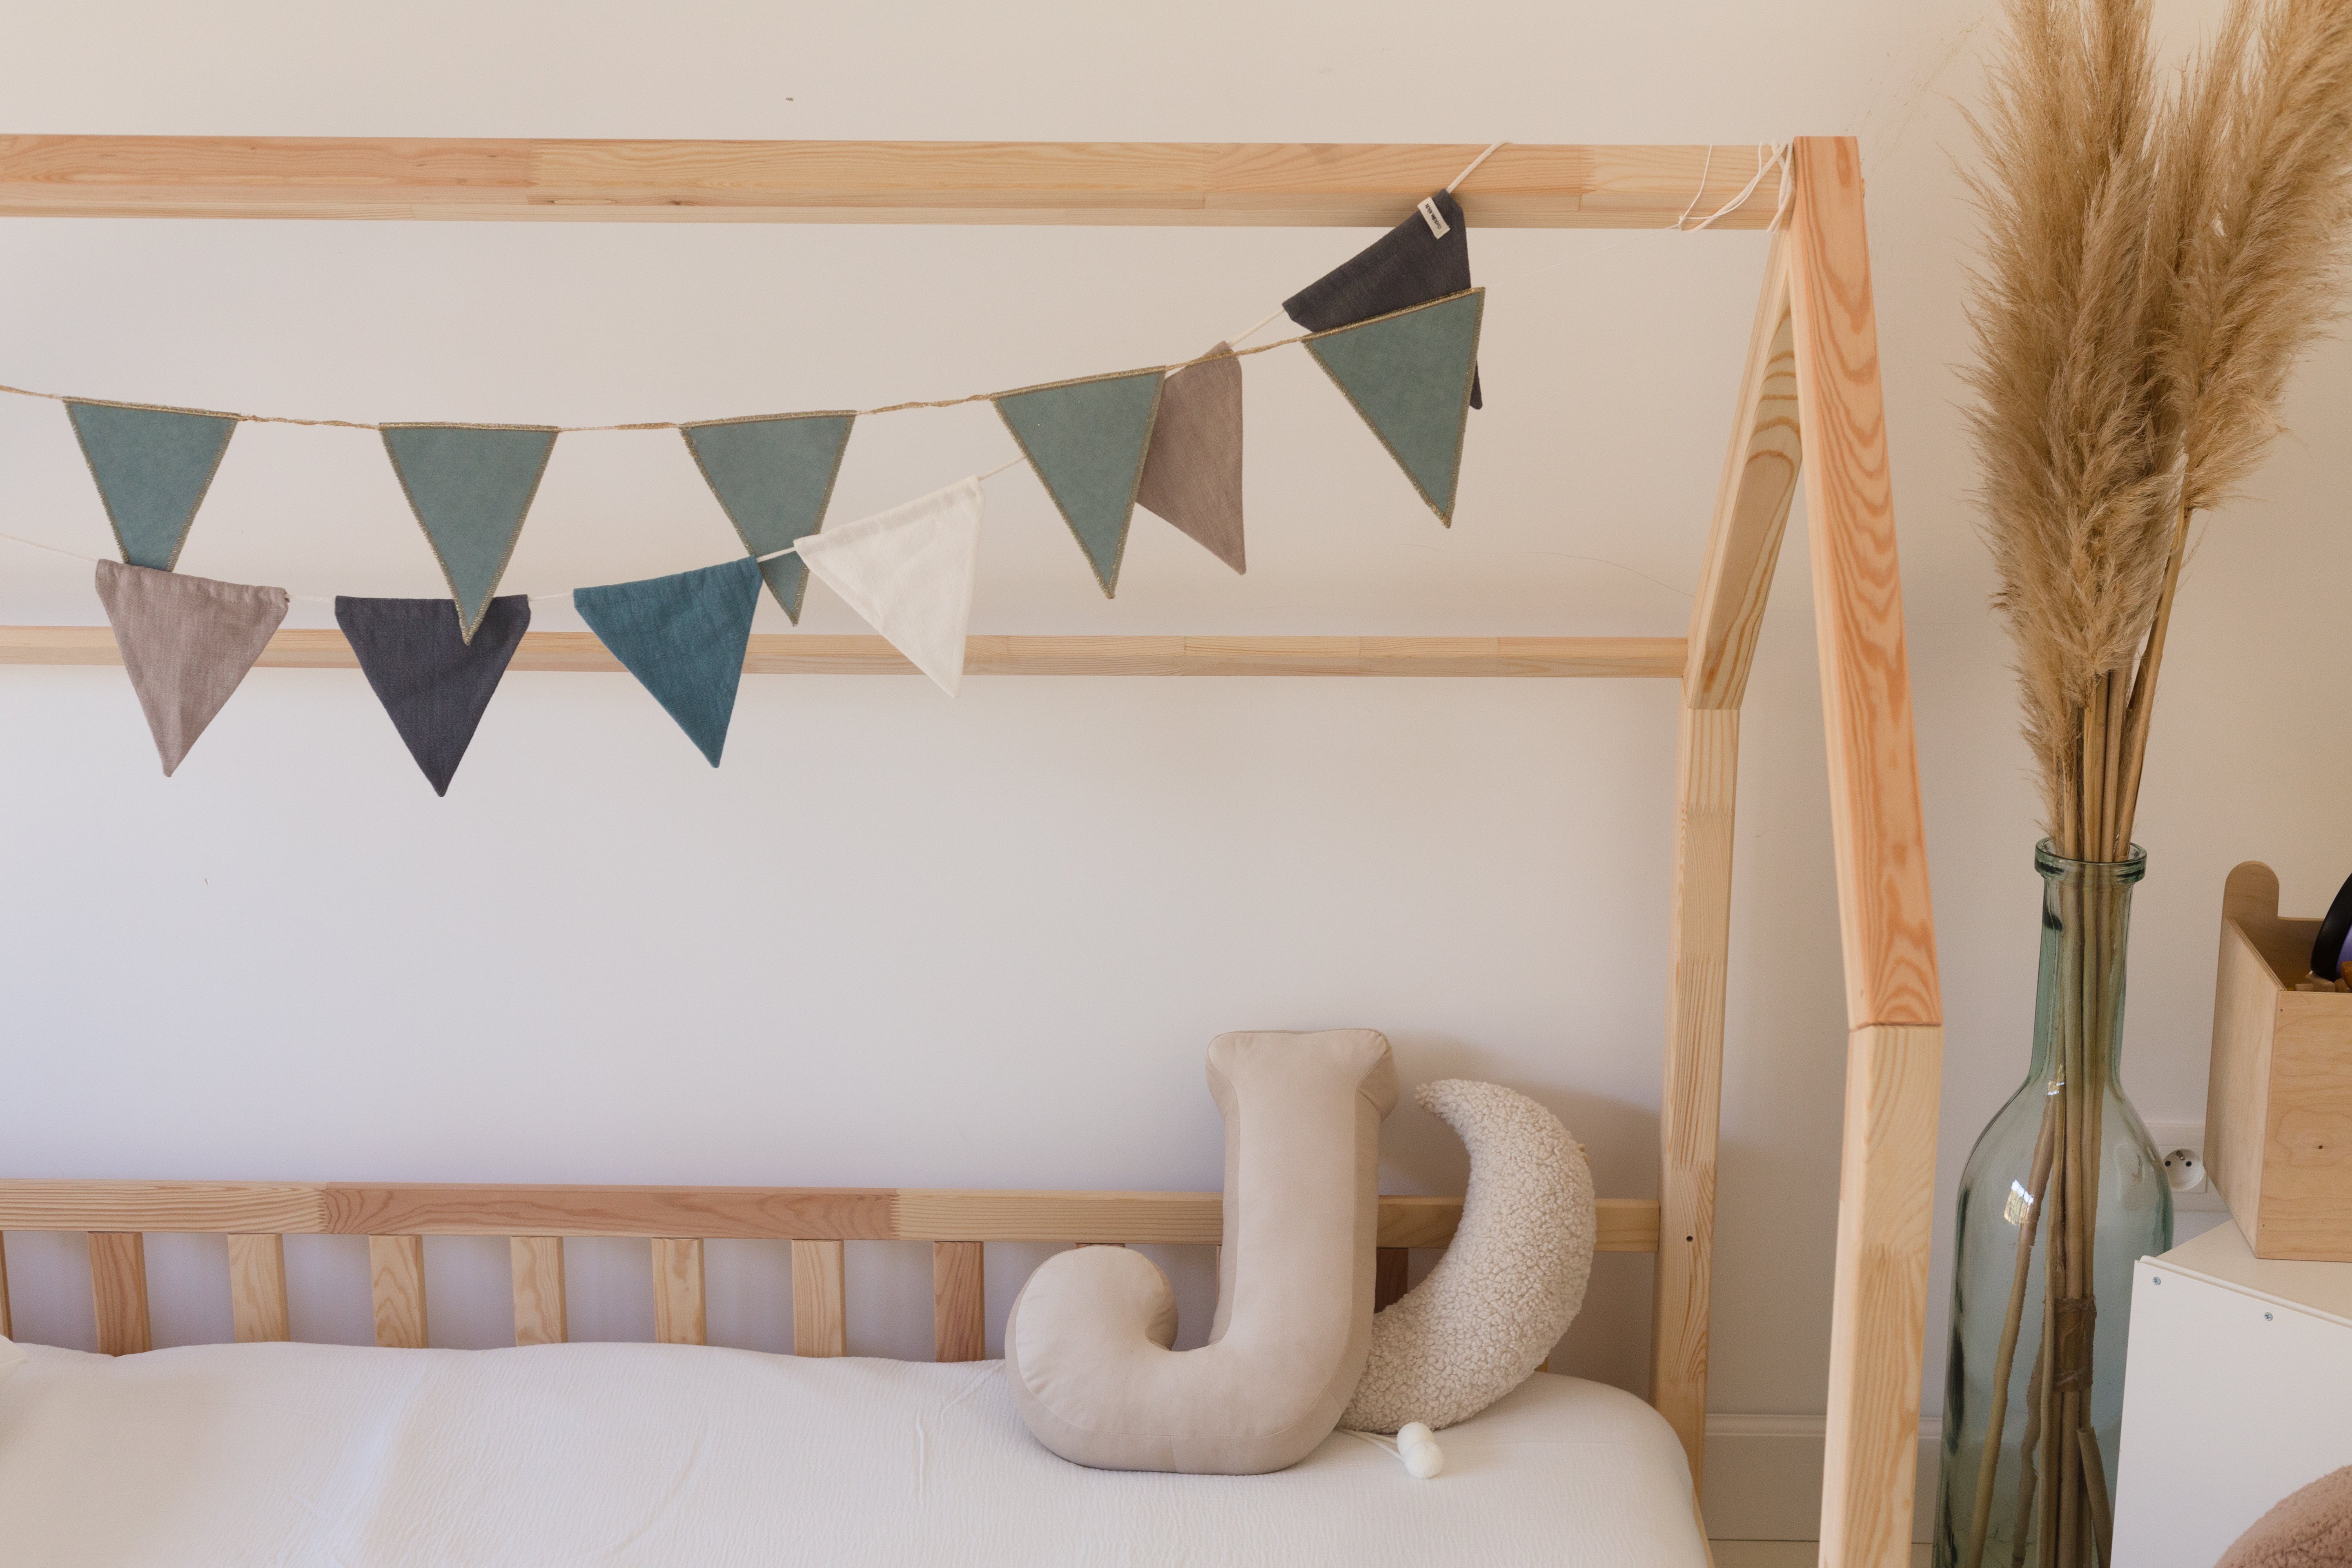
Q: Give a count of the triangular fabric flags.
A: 11